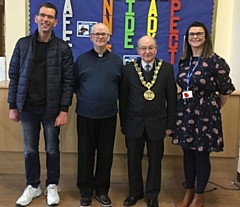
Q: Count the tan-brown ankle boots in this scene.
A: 2